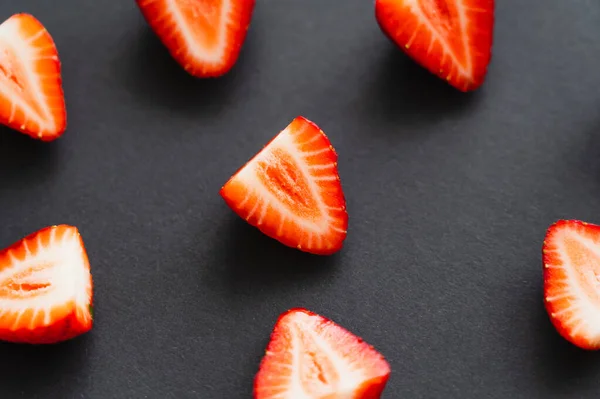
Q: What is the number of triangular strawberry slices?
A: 7